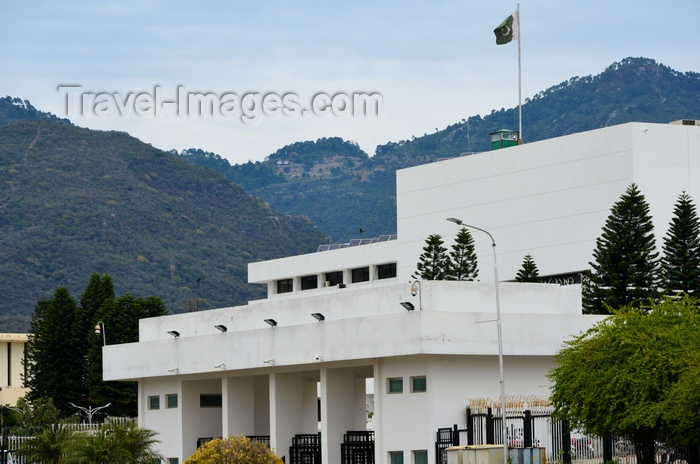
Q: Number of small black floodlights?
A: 5